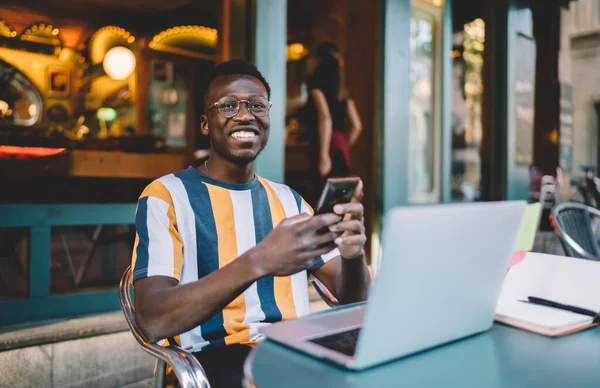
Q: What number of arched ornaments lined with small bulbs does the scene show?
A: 4